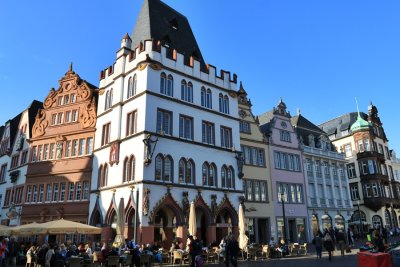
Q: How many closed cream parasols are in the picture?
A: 3